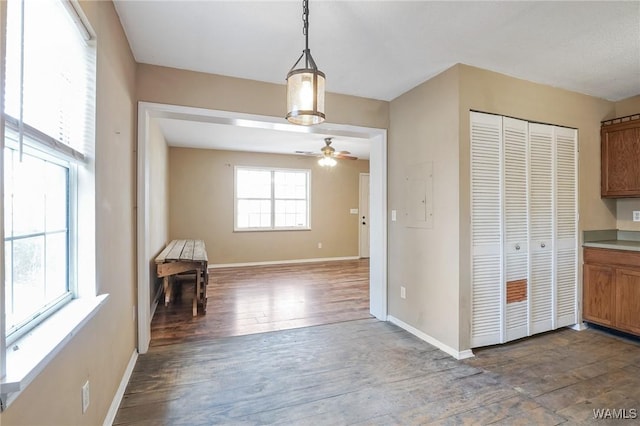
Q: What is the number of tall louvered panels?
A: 4